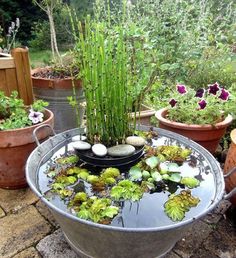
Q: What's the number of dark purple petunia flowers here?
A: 6